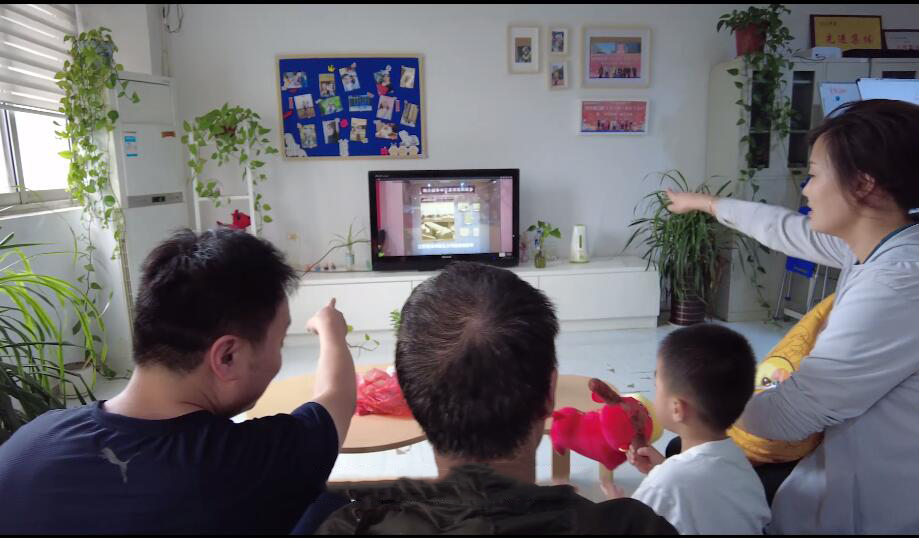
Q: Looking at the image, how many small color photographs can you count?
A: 14